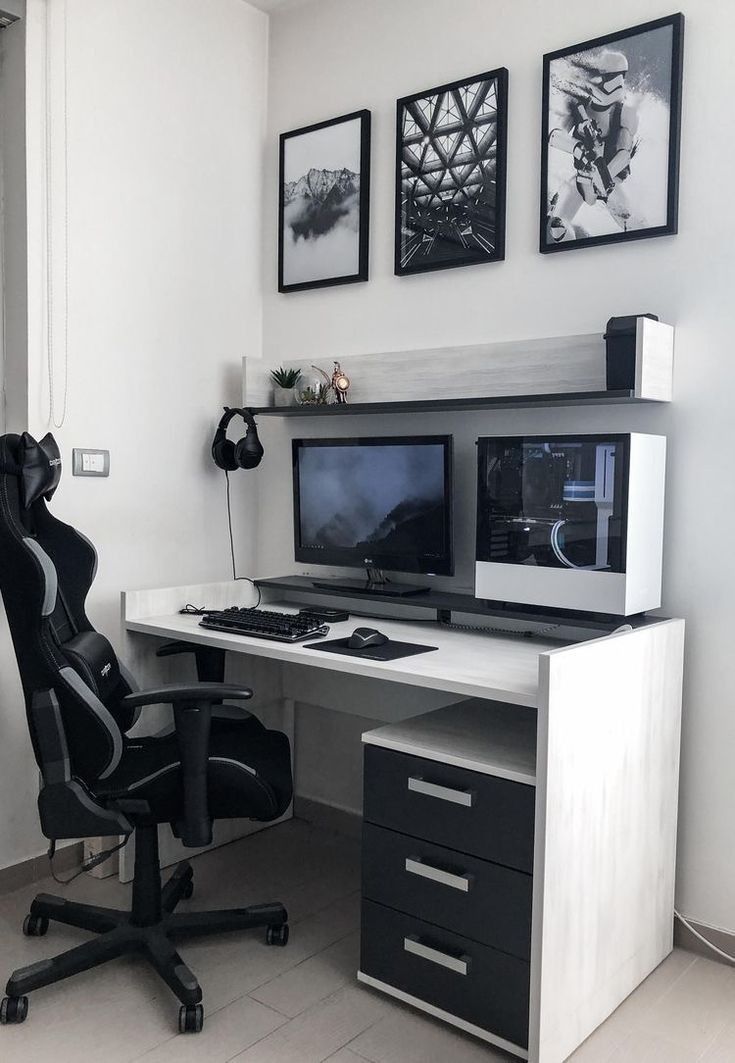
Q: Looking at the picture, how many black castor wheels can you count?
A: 5